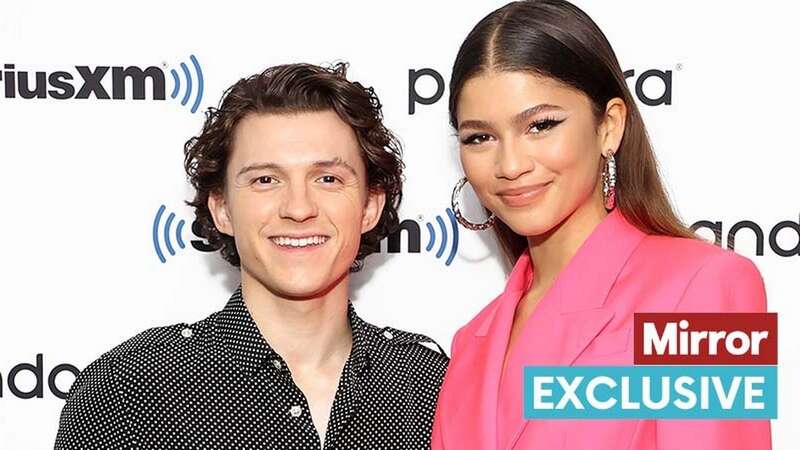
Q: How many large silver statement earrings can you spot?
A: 2